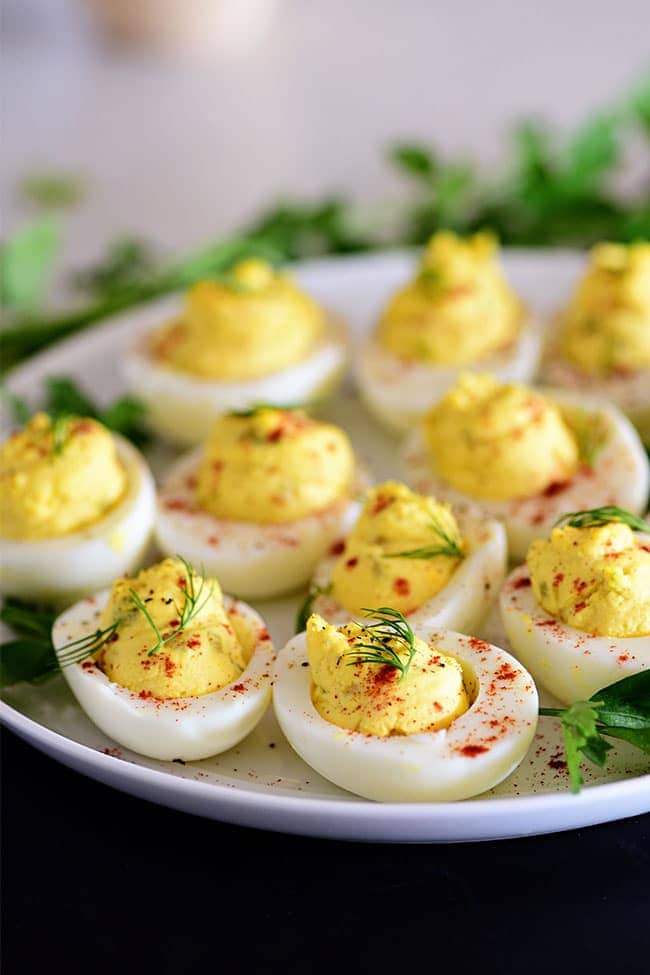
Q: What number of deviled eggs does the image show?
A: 10